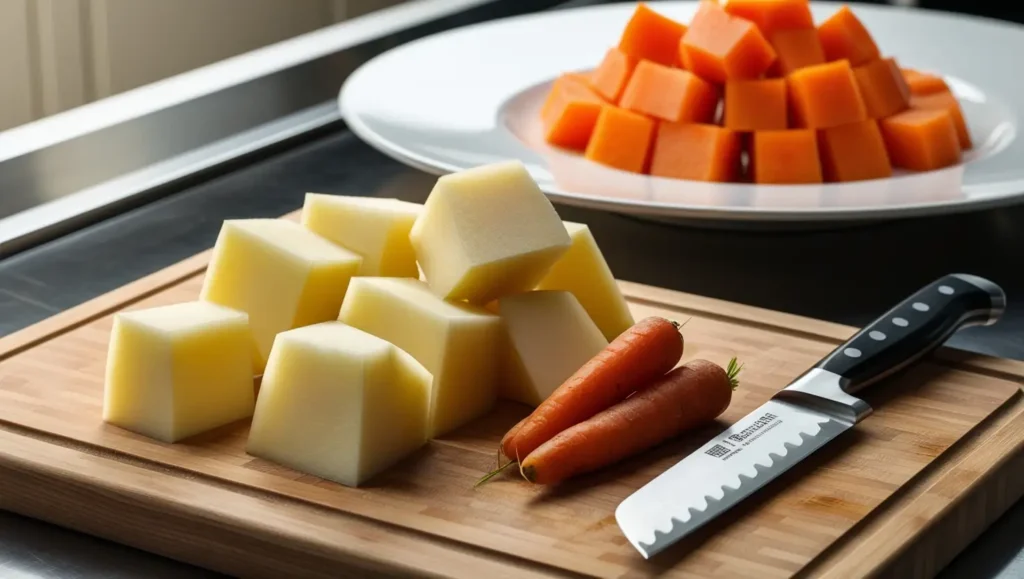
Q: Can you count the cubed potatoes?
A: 8